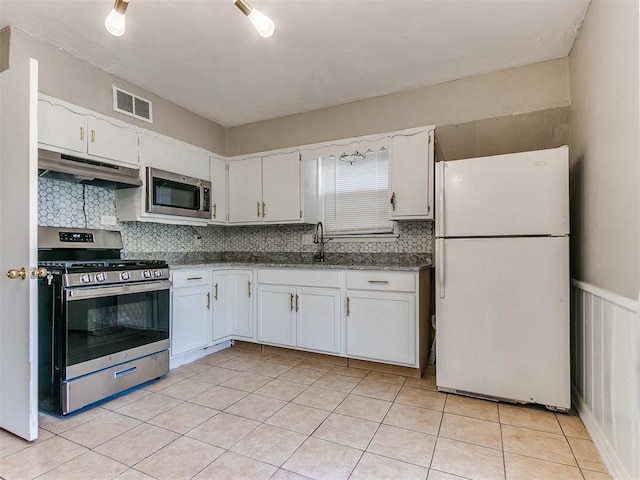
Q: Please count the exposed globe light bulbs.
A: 2